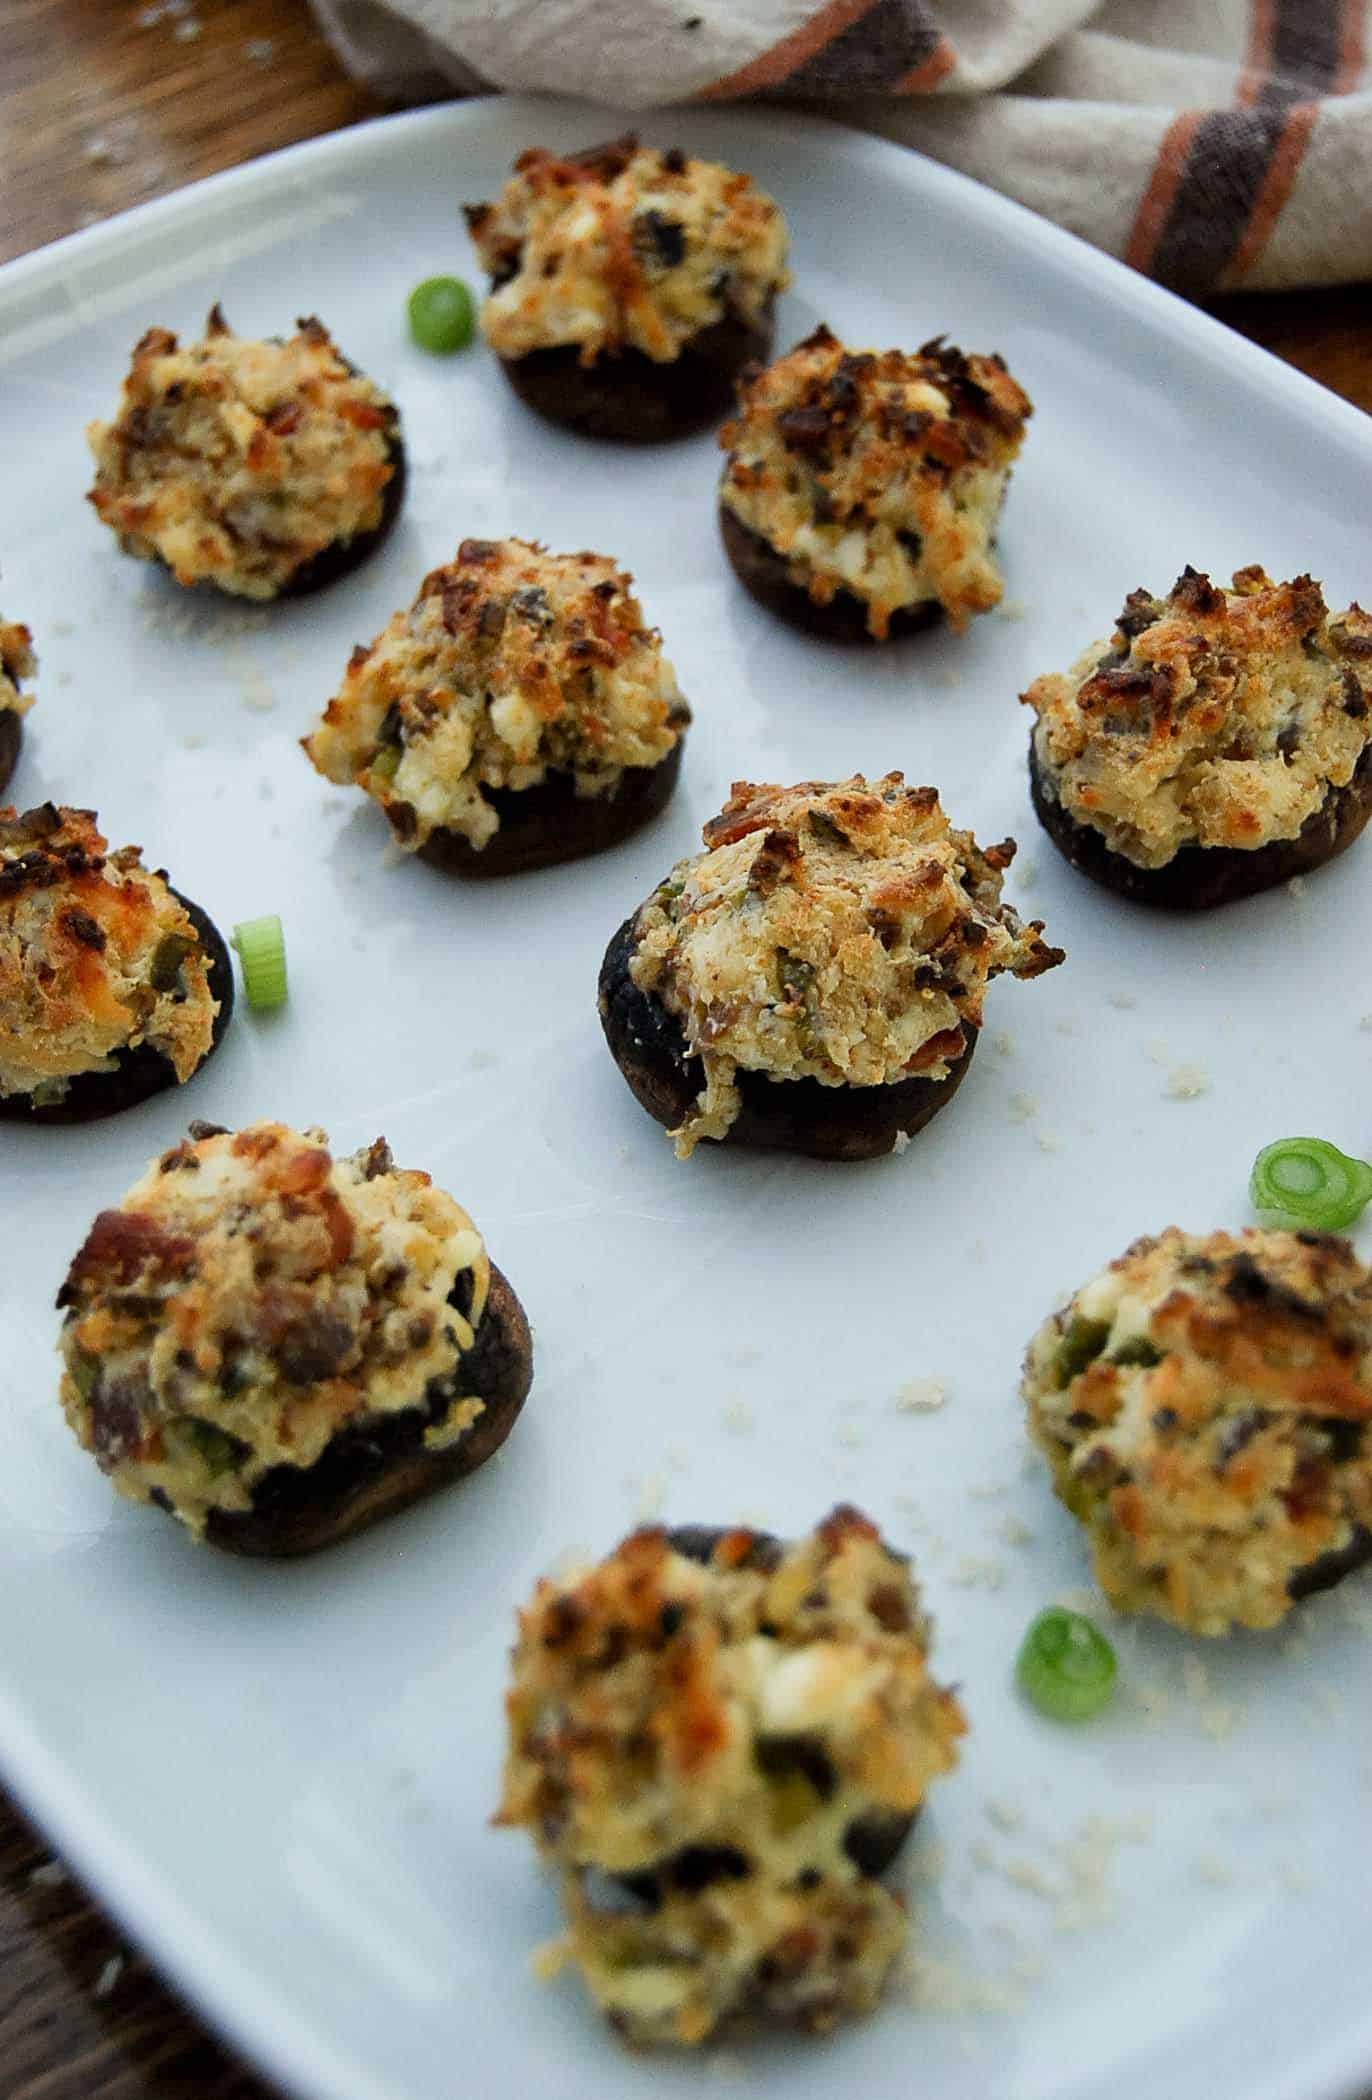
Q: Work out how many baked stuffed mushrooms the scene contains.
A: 11